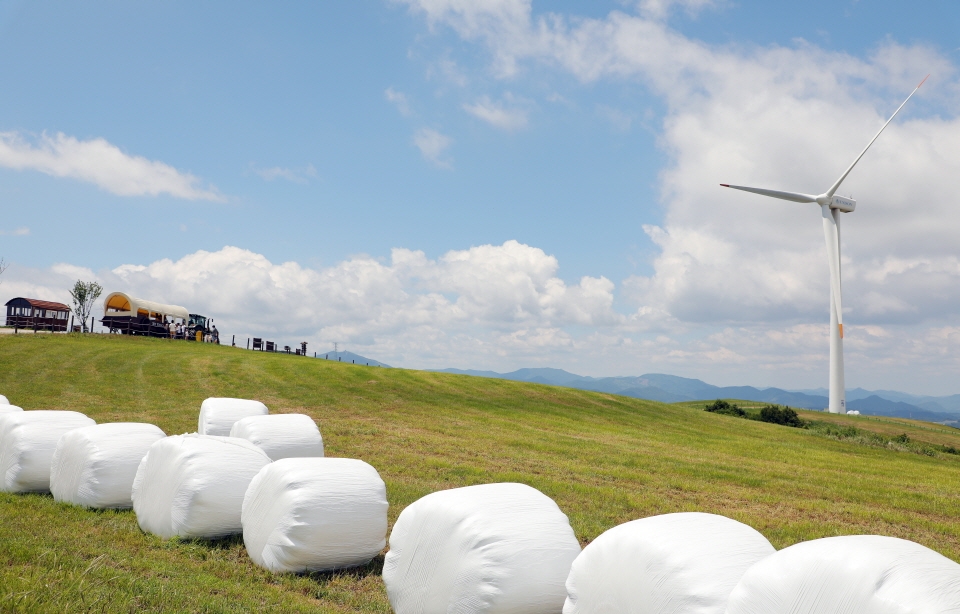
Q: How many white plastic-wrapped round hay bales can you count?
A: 11